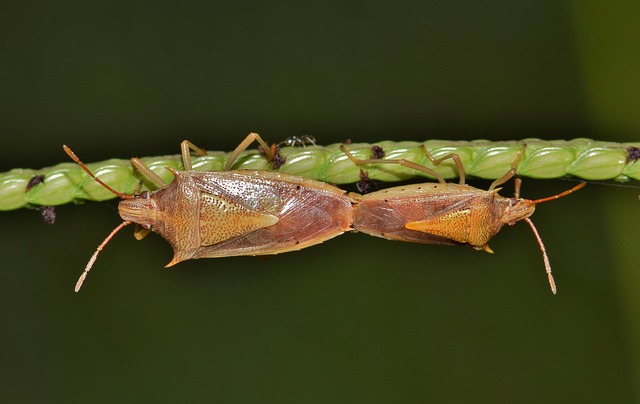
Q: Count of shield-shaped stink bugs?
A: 2